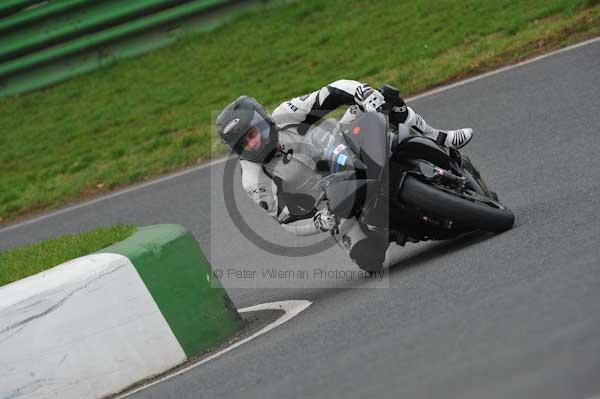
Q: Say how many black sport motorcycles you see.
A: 1